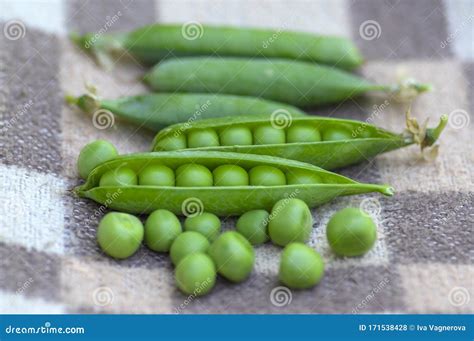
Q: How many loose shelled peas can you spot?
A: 11